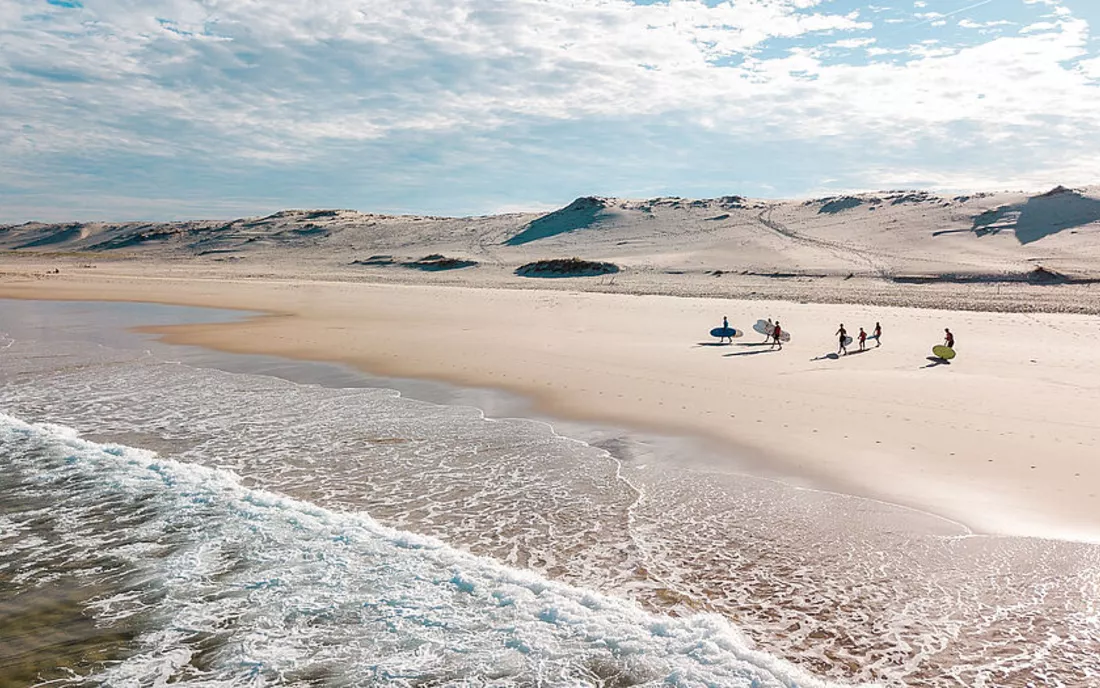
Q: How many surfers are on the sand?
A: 7